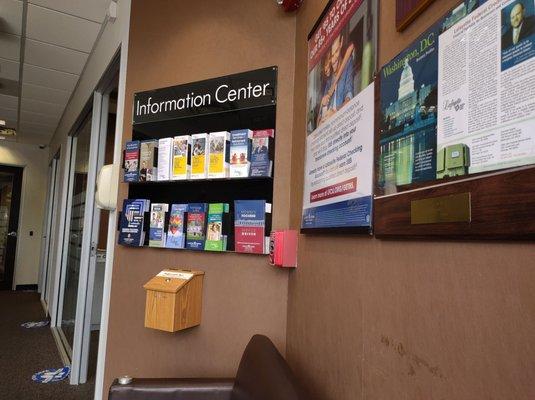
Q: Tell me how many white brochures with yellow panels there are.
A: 3